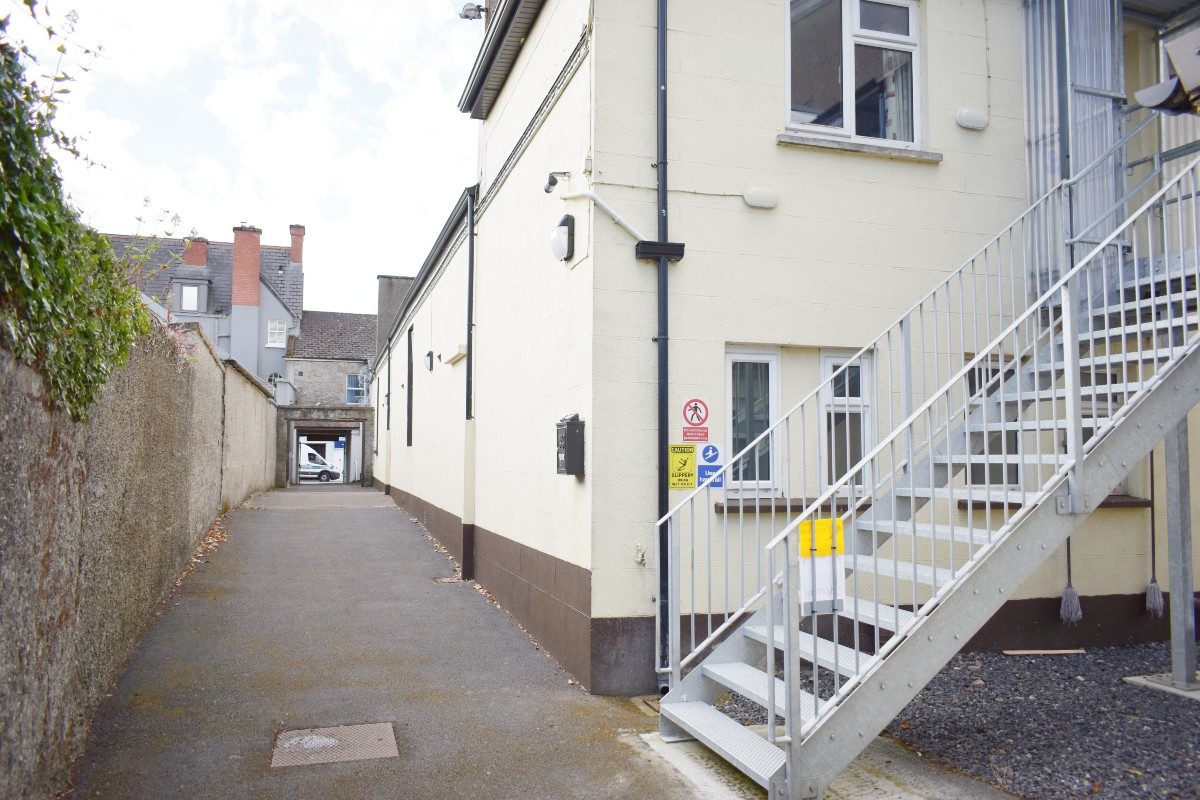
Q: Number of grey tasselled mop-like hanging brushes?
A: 2